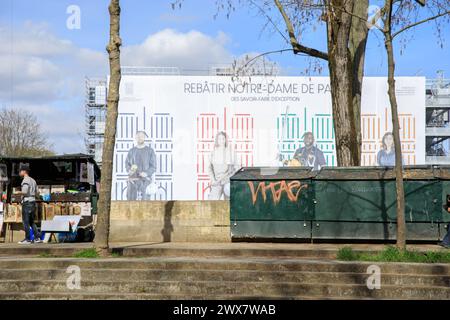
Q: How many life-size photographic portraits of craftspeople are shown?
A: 4